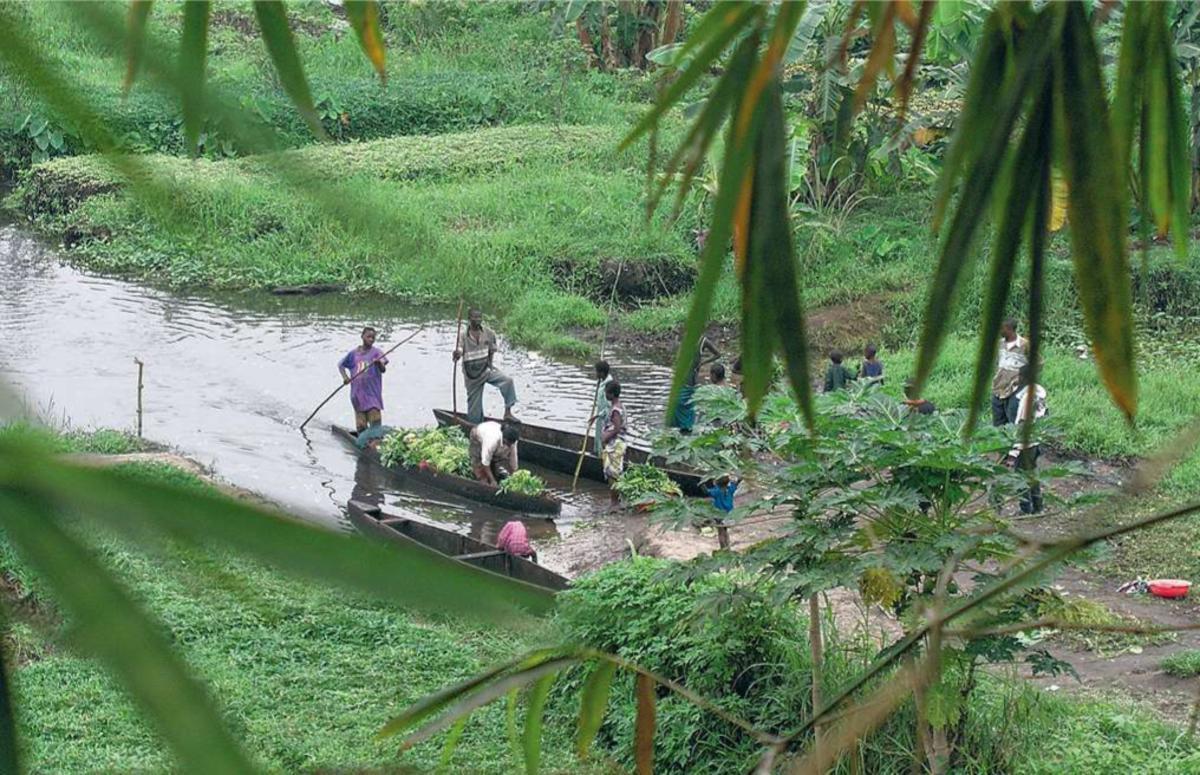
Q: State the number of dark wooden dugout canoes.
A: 3